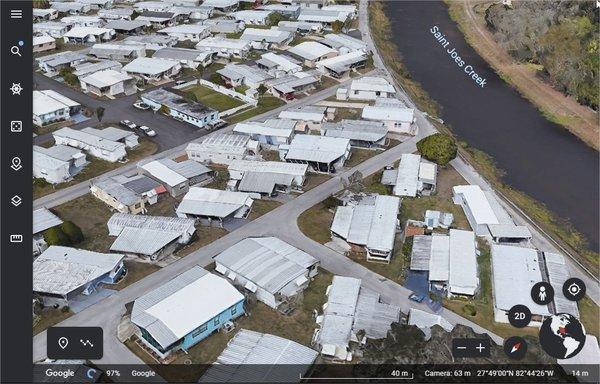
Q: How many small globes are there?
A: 1